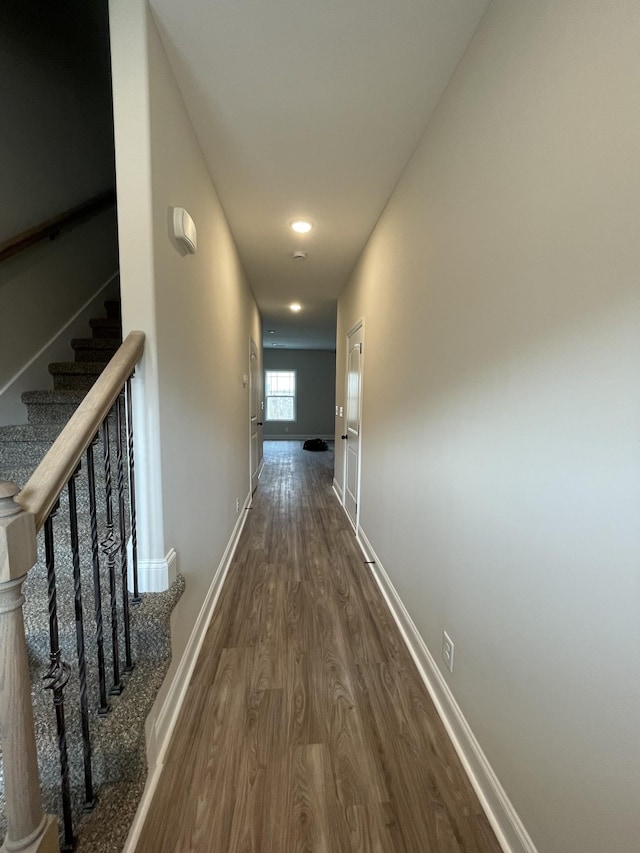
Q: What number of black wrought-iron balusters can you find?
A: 6